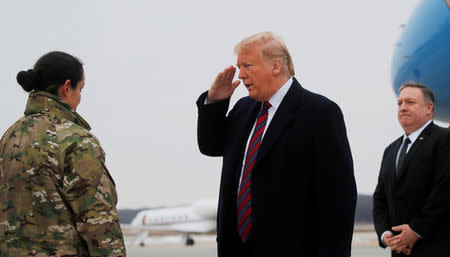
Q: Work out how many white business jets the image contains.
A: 1